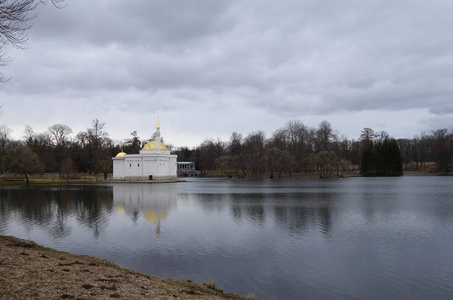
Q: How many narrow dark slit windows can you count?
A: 2